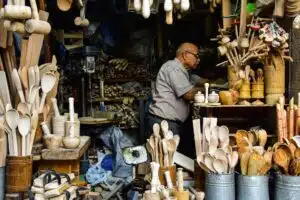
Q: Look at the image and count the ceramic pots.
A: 2